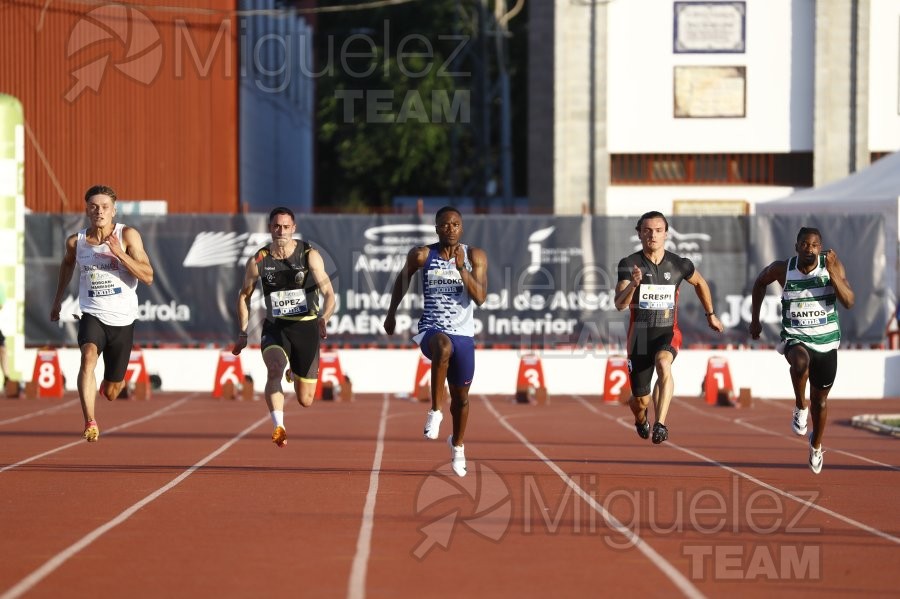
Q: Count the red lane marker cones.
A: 8